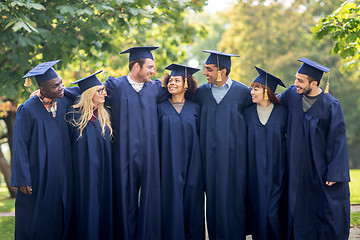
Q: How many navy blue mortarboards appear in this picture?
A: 7